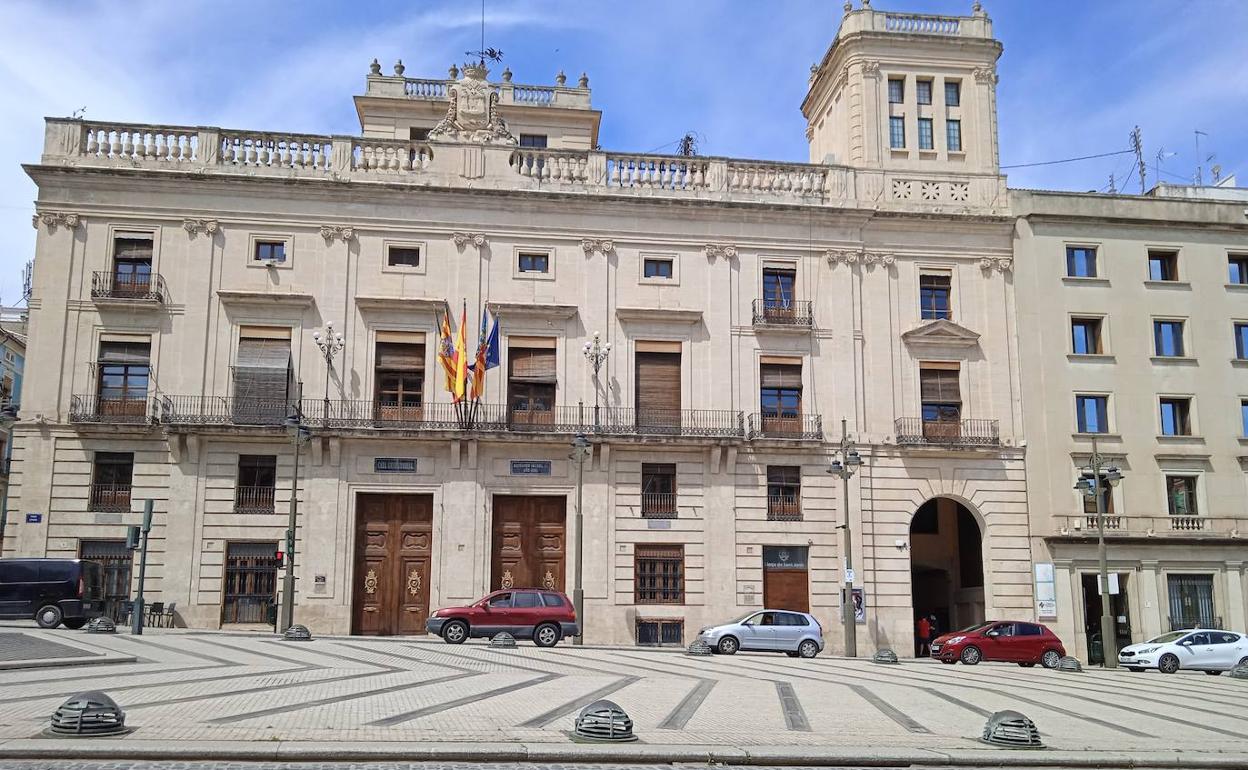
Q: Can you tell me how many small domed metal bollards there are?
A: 10